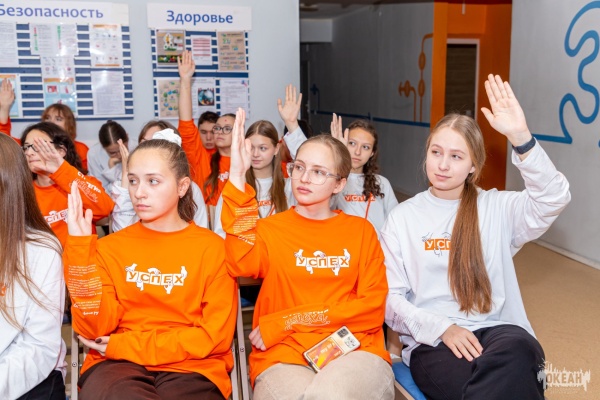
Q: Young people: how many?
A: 13